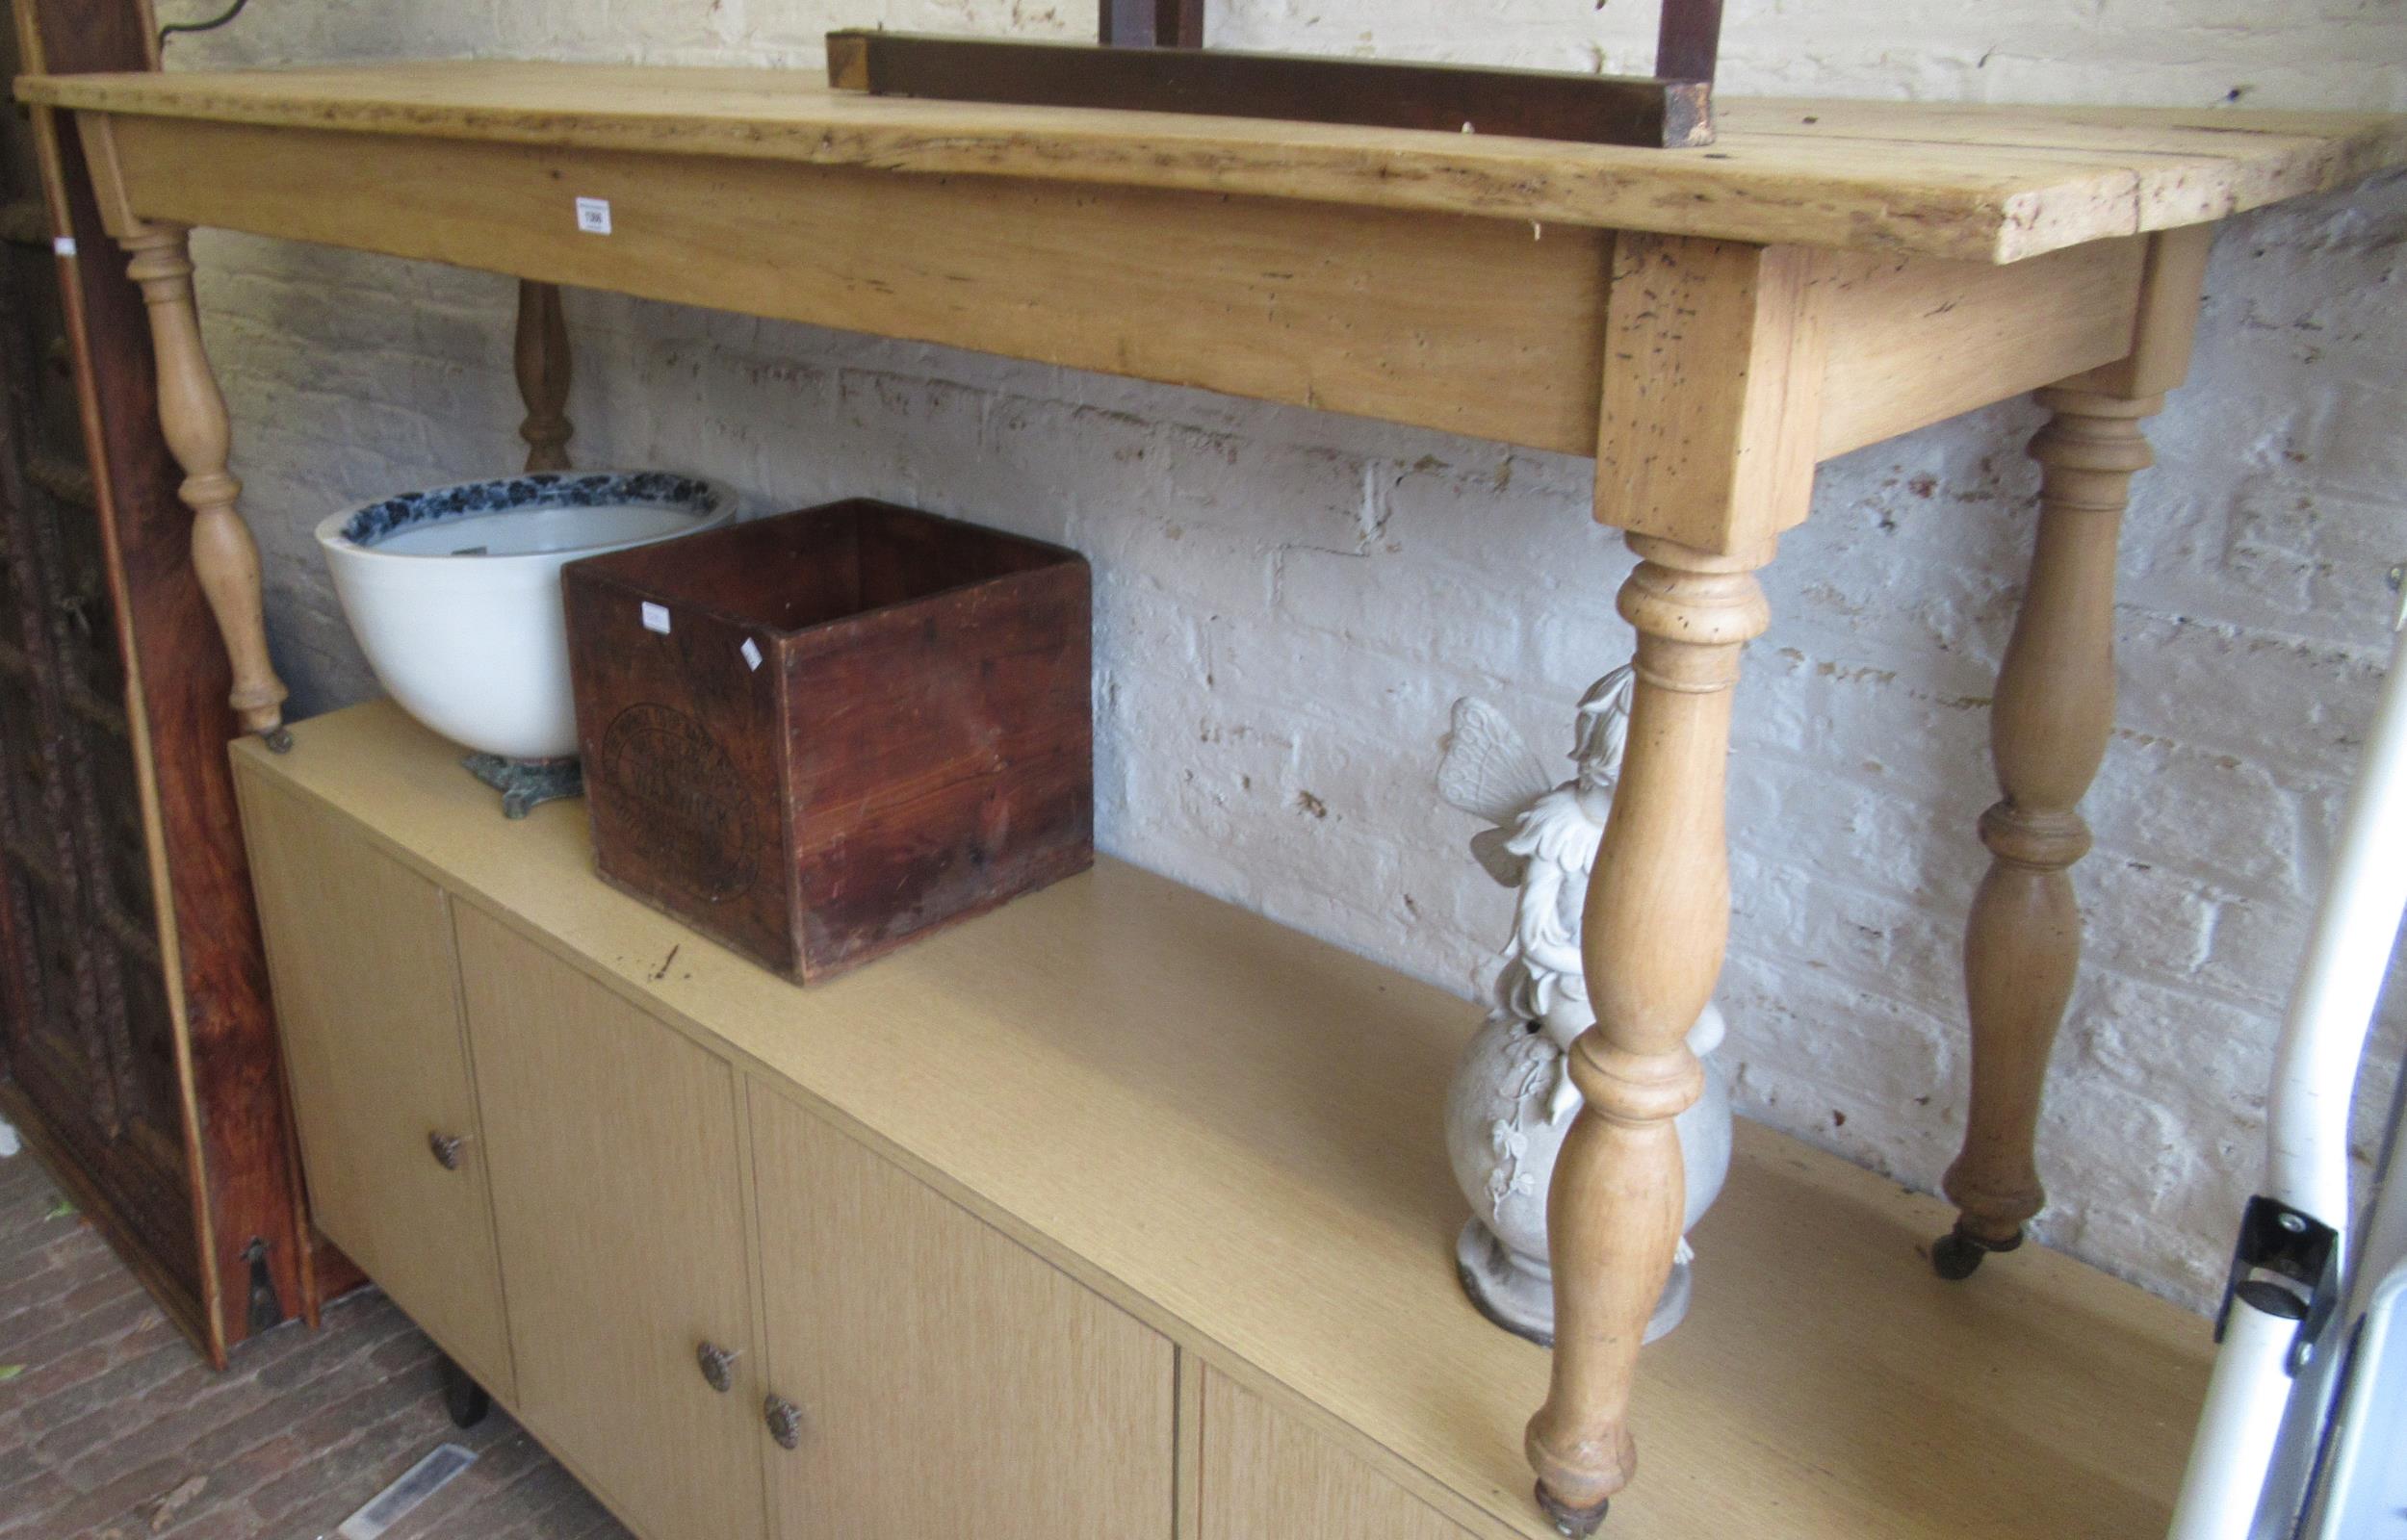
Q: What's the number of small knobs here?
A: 3